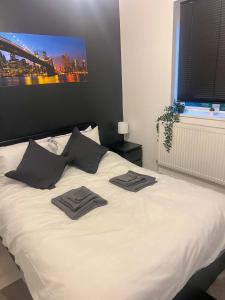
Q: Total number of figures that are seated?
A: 0